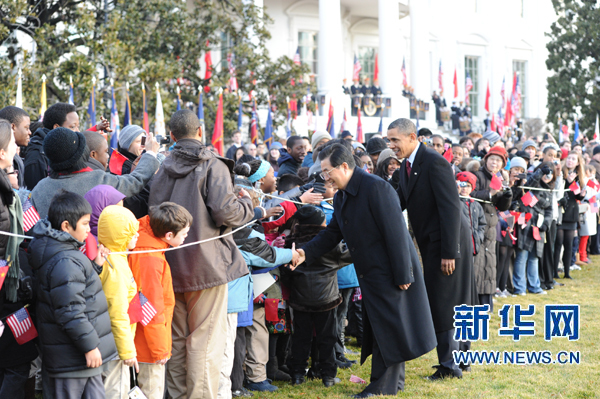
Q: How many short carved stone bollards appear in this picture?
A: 0